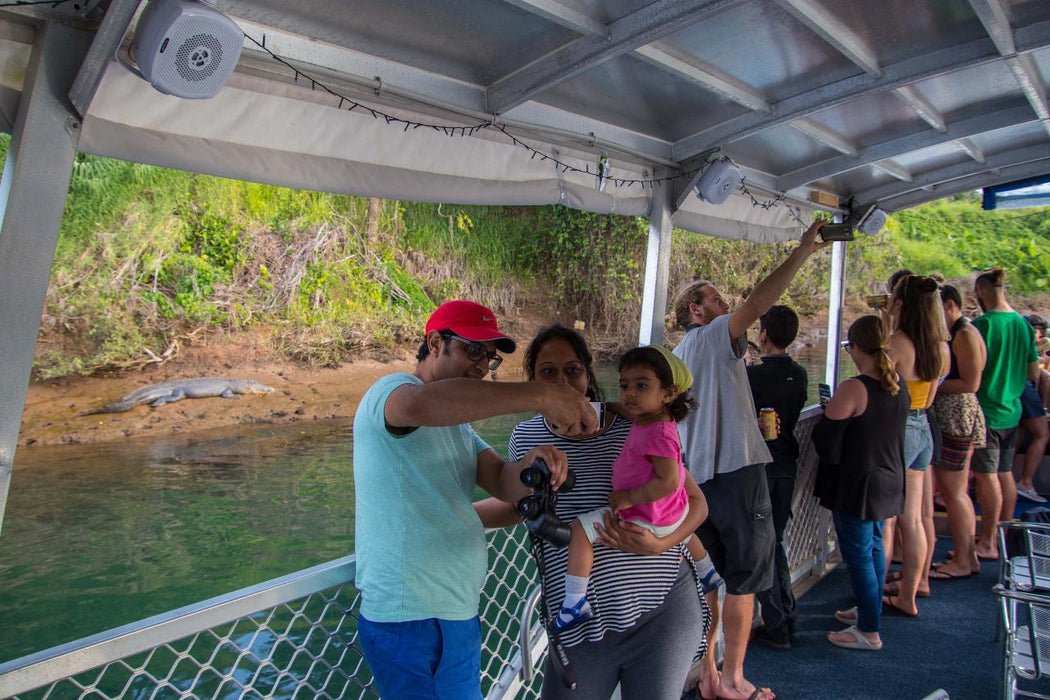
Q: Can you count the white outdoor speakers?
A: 3